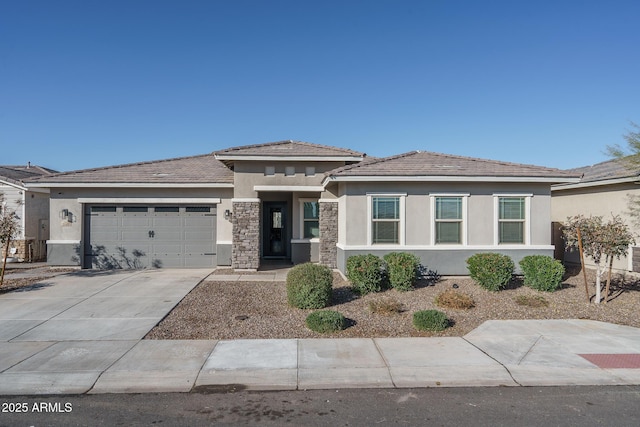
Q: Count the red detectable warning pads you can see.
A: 1